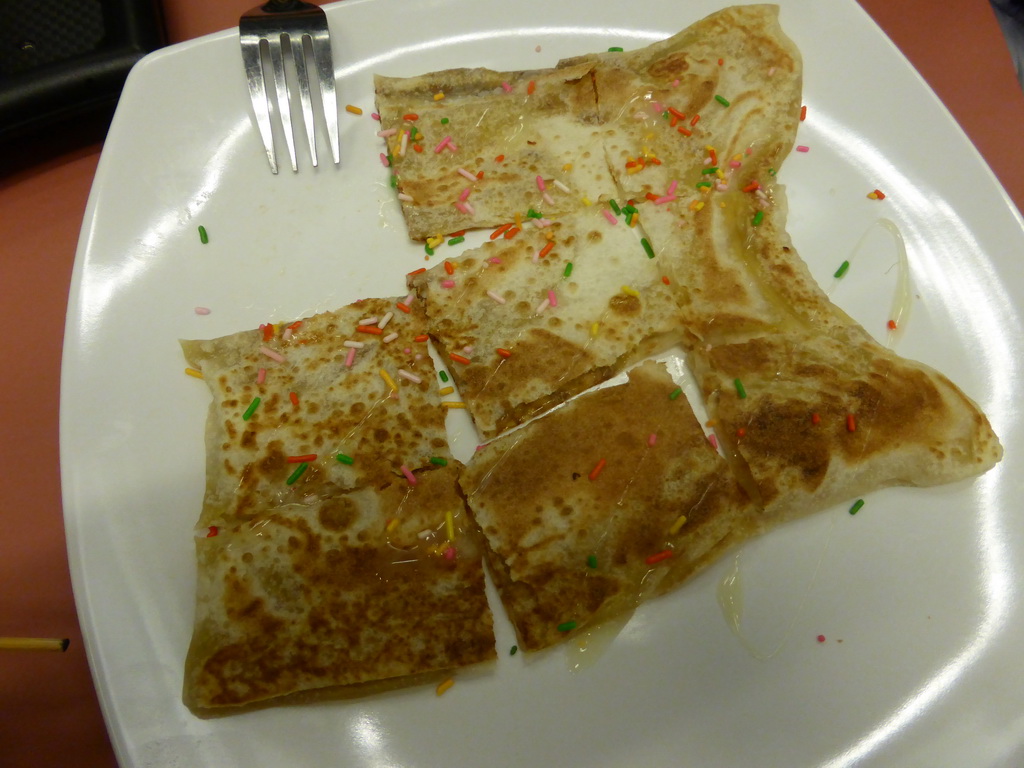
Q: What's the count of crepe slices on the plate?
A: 8